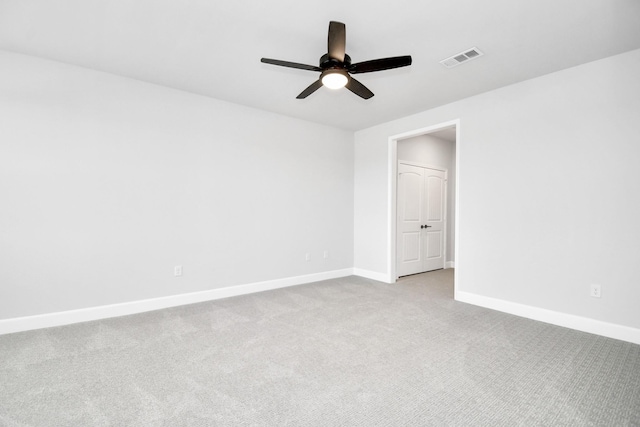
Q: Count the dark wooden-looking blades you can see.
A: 5